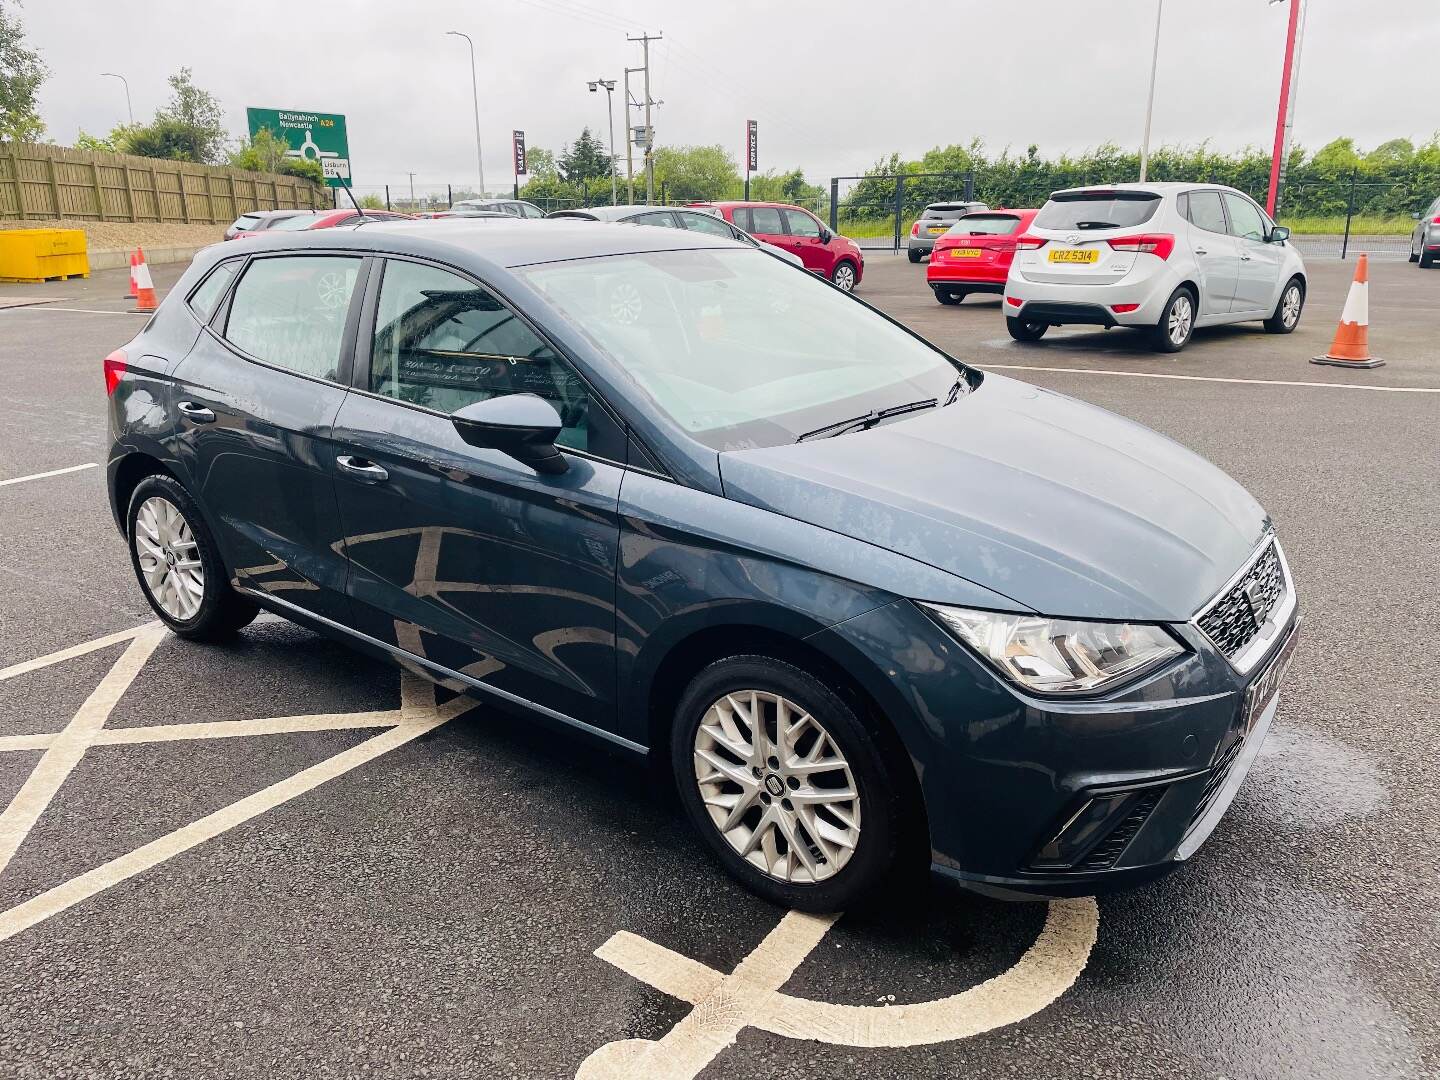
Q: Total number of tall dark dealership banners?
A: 2